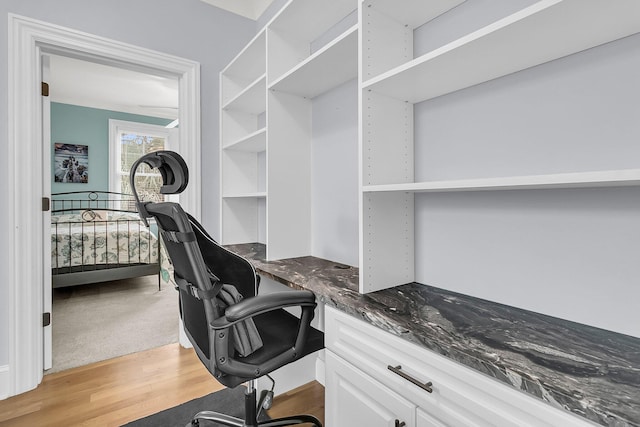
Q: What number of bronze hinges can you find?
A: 3